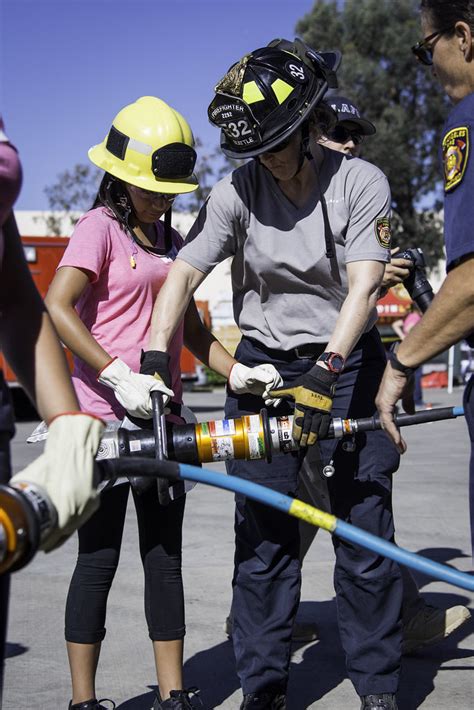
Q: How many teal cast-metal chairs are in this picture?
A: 0